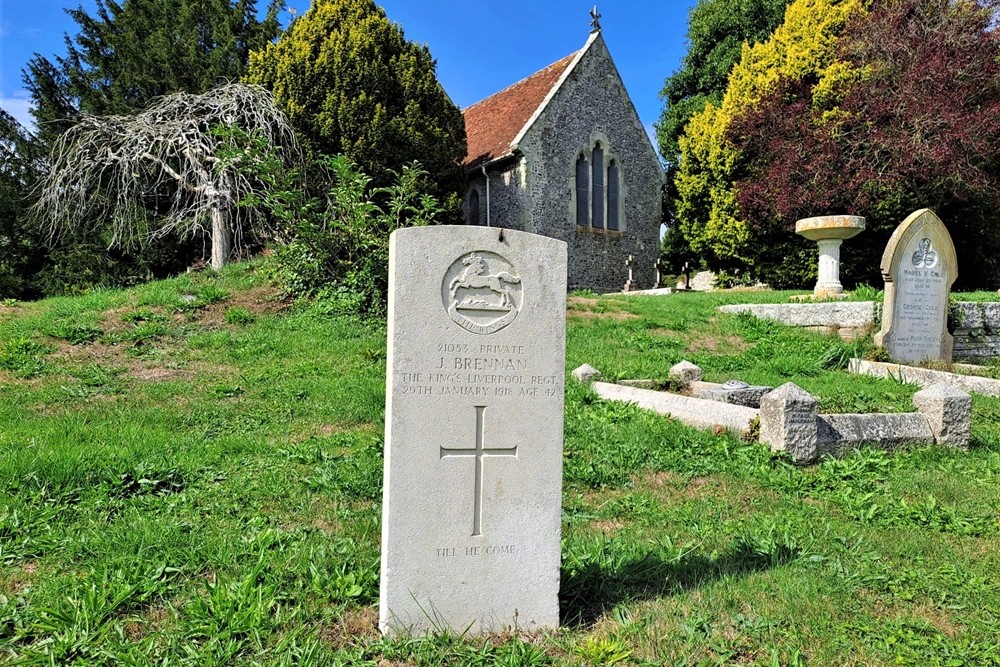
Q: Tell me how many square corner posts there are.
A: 4